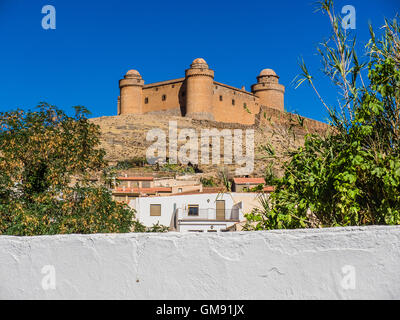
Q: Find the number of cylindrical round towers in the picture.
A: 3